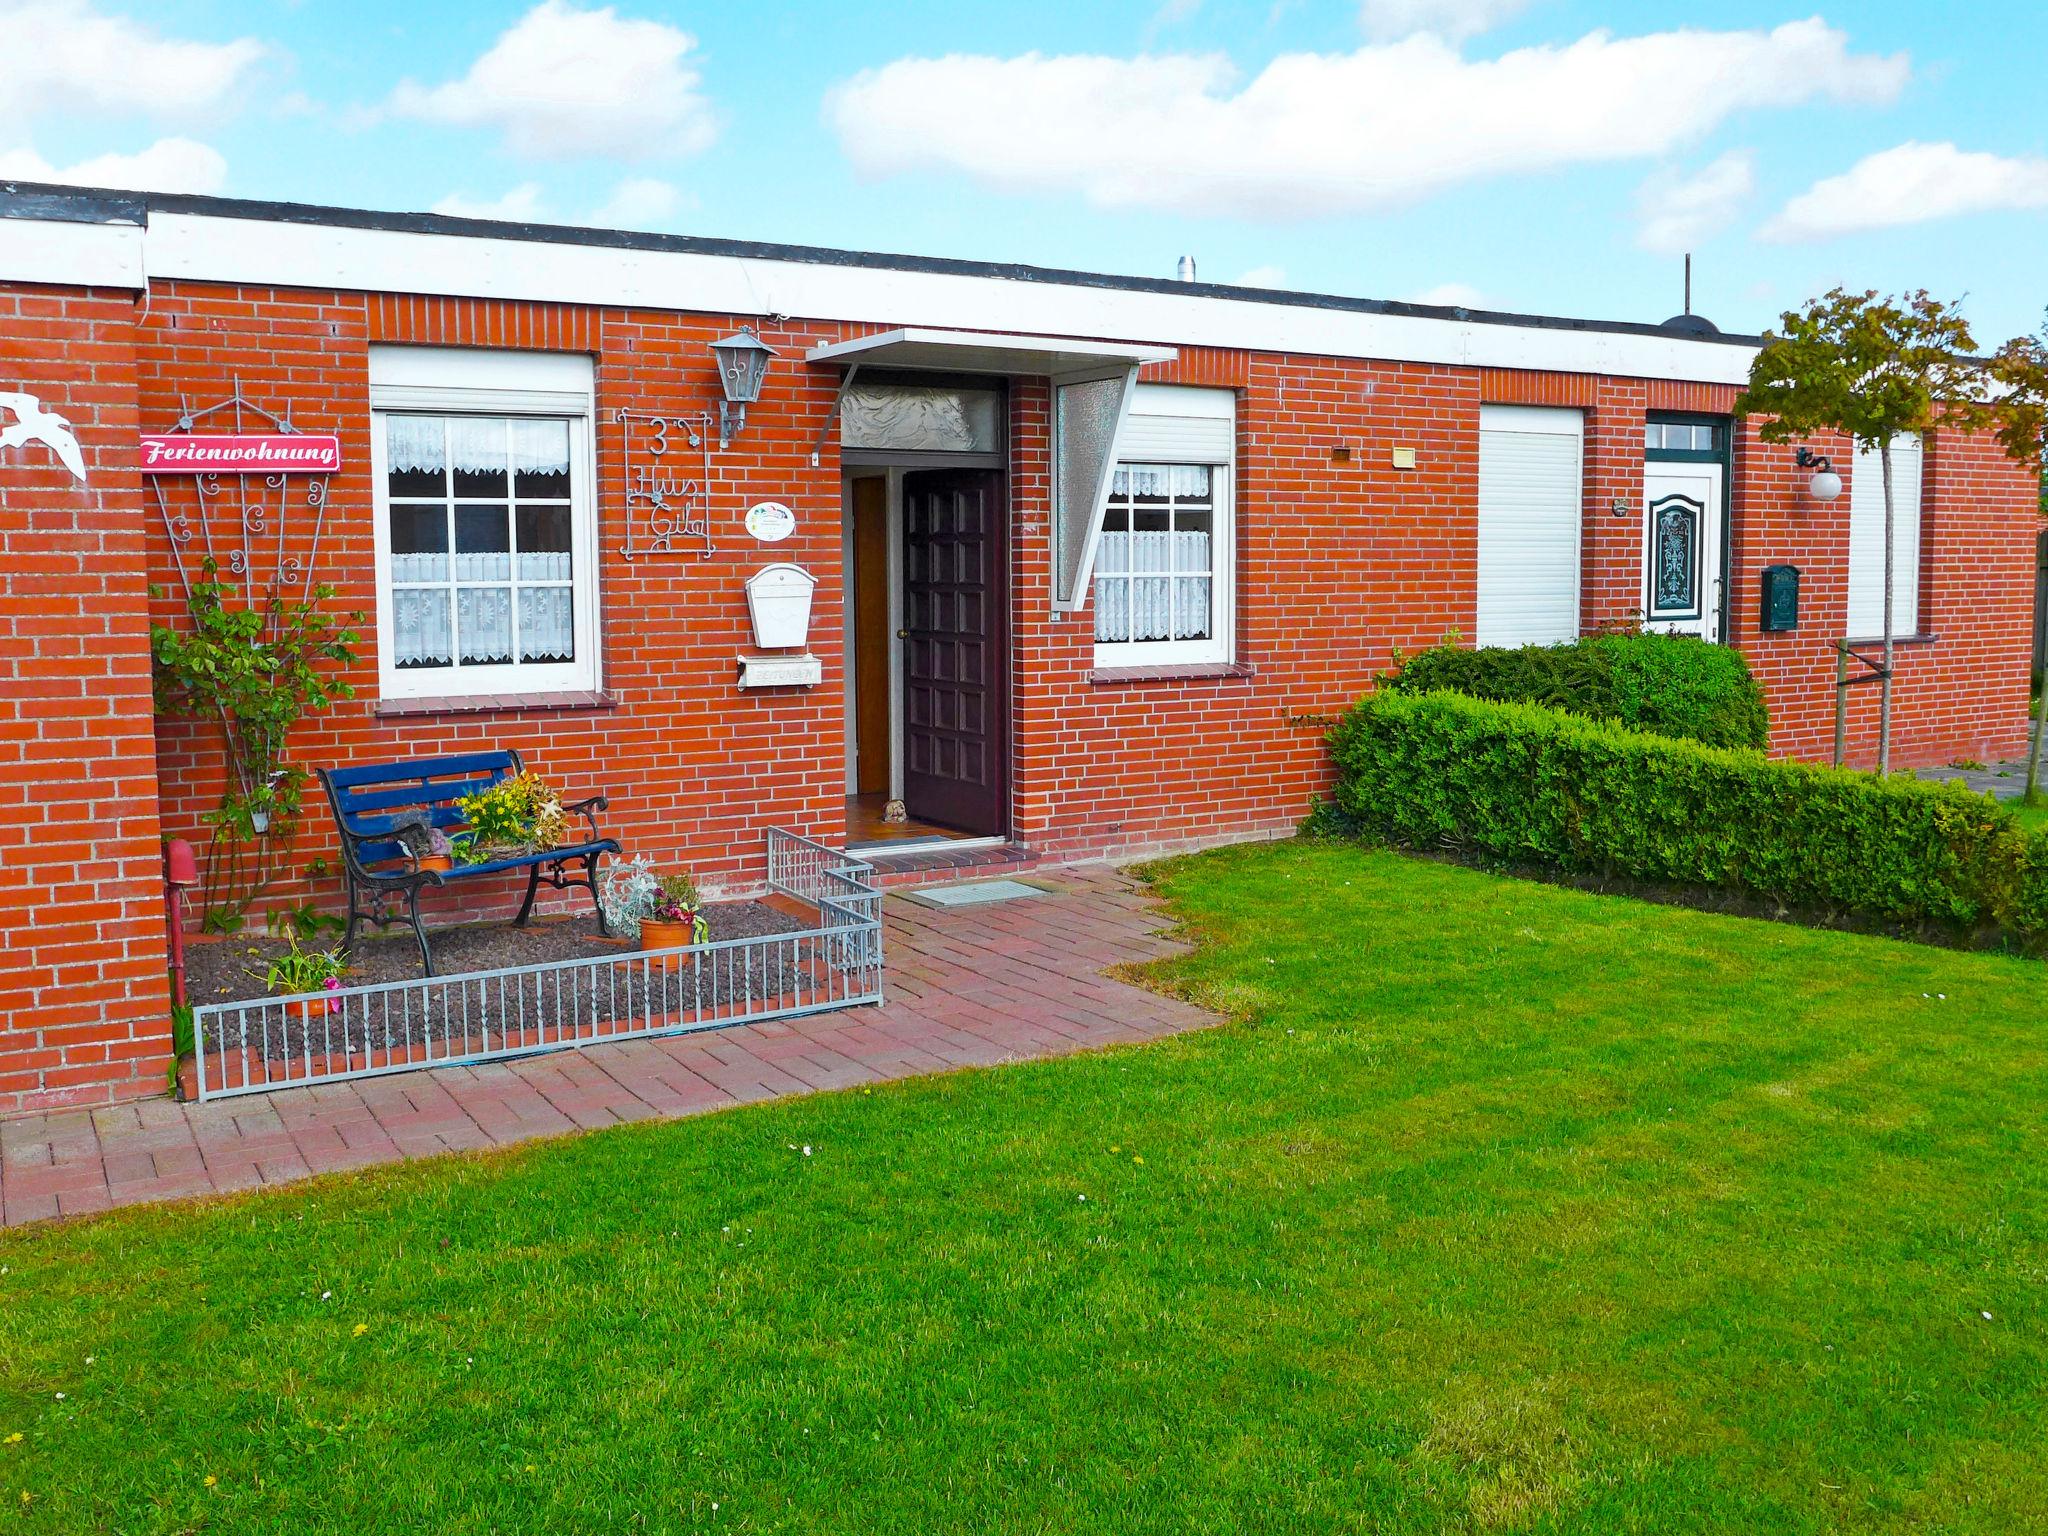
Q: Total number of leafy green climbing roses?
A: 1